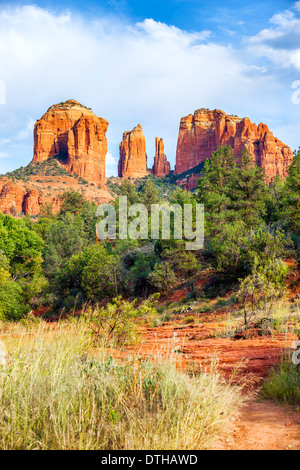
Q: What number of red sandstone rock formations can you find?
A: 4